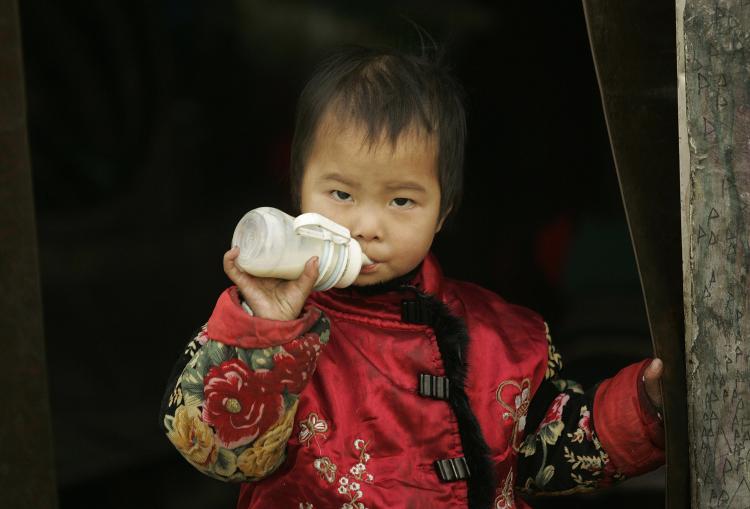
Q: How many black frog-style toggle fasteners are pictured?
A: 3